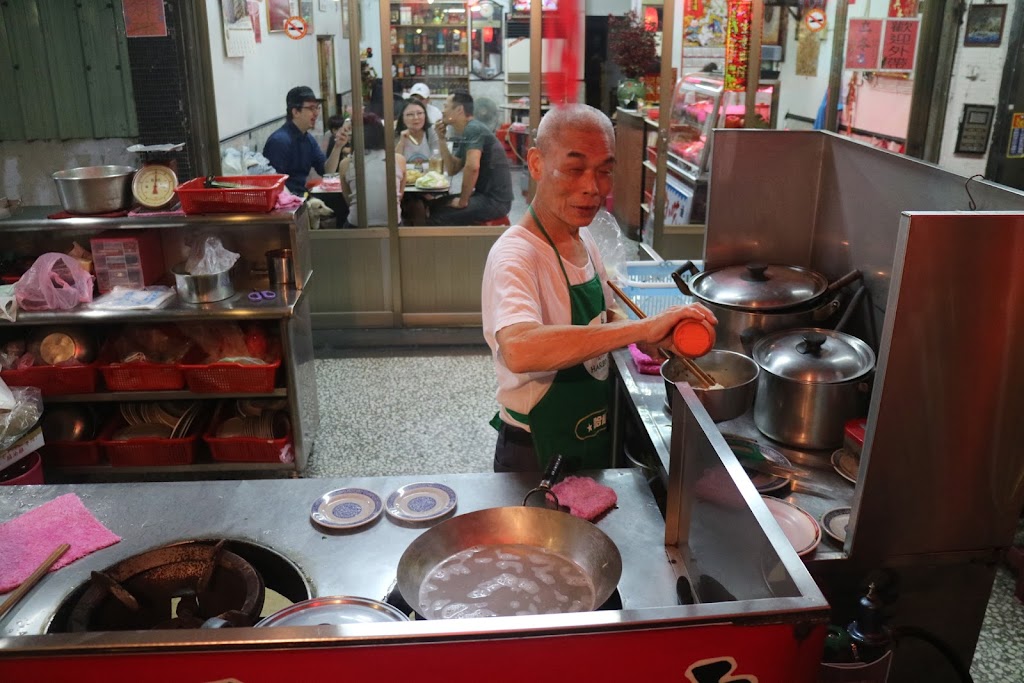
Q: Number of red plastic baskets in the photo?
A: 7